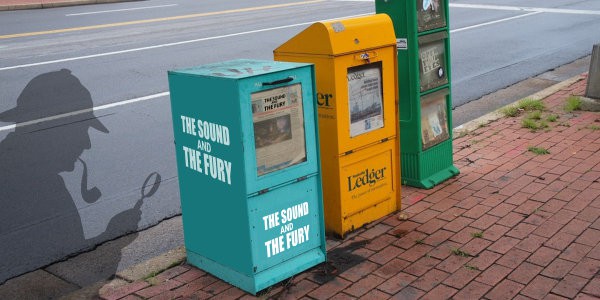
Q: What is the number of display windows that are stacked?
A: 3